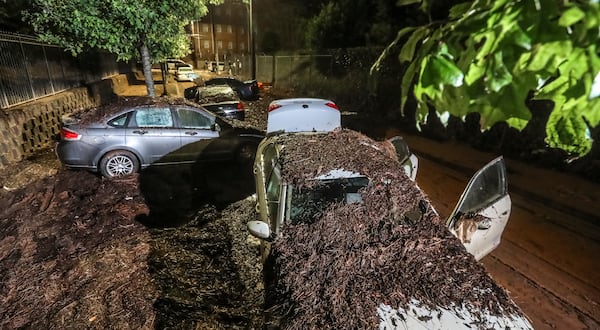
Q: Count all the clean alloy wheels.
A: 1